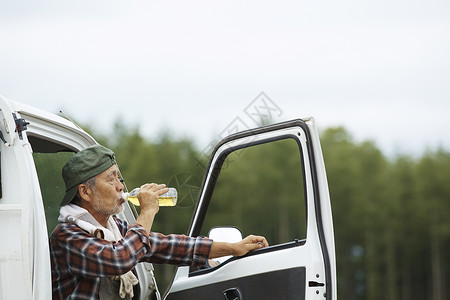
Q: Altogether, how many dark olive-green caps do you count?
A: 1